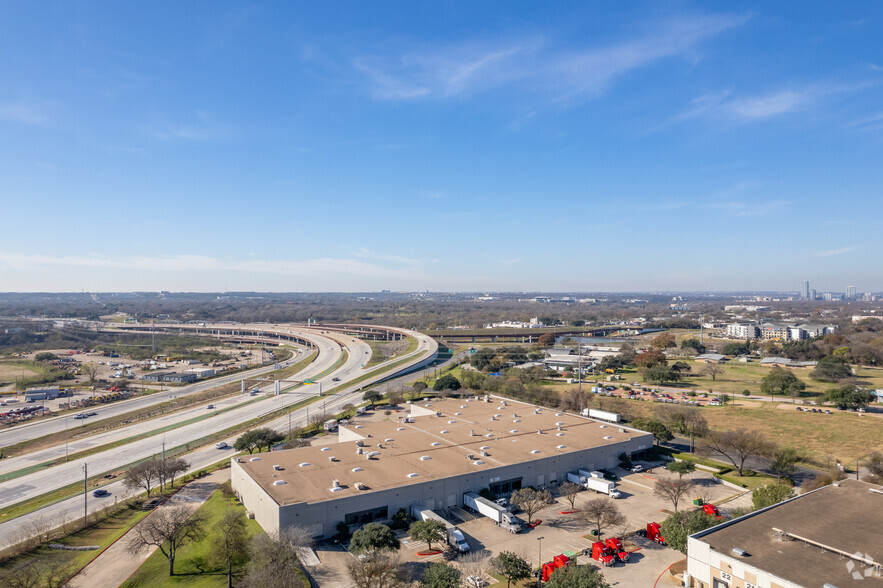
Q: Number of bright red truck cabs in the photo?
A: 6